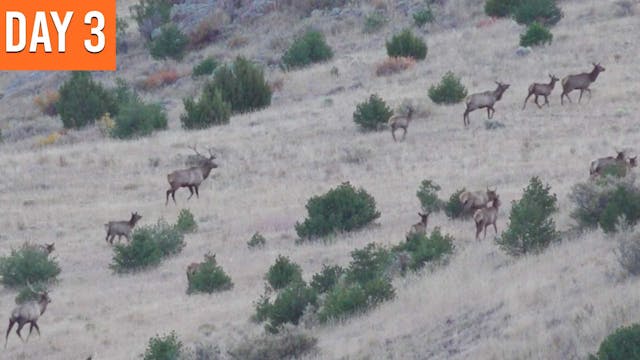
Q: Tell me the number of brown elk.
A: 14